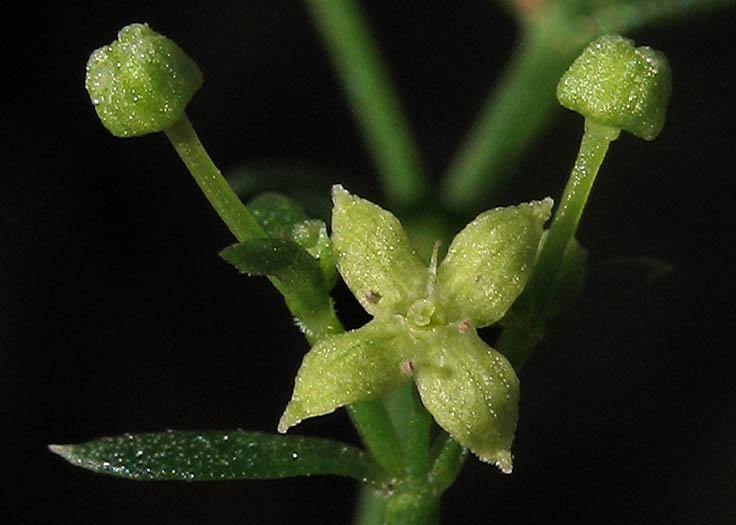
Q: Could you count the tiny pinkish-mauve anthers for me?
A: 3